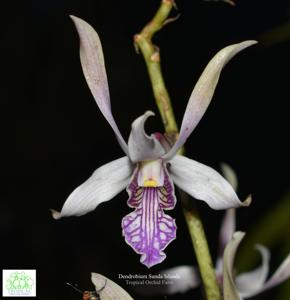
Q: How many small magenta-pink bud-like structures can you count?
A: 1